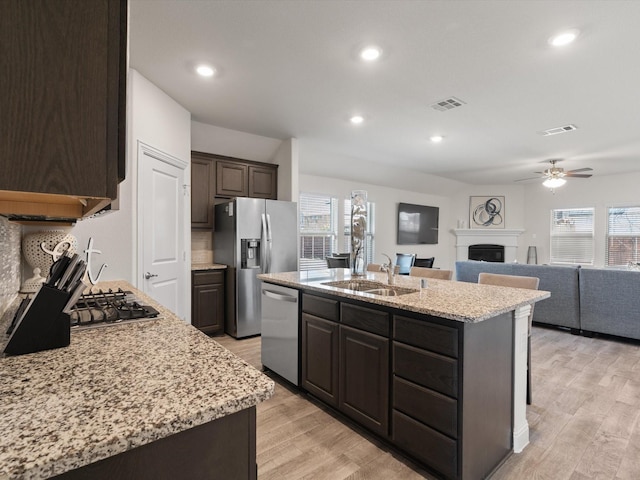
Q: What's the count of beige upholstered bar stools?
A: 3